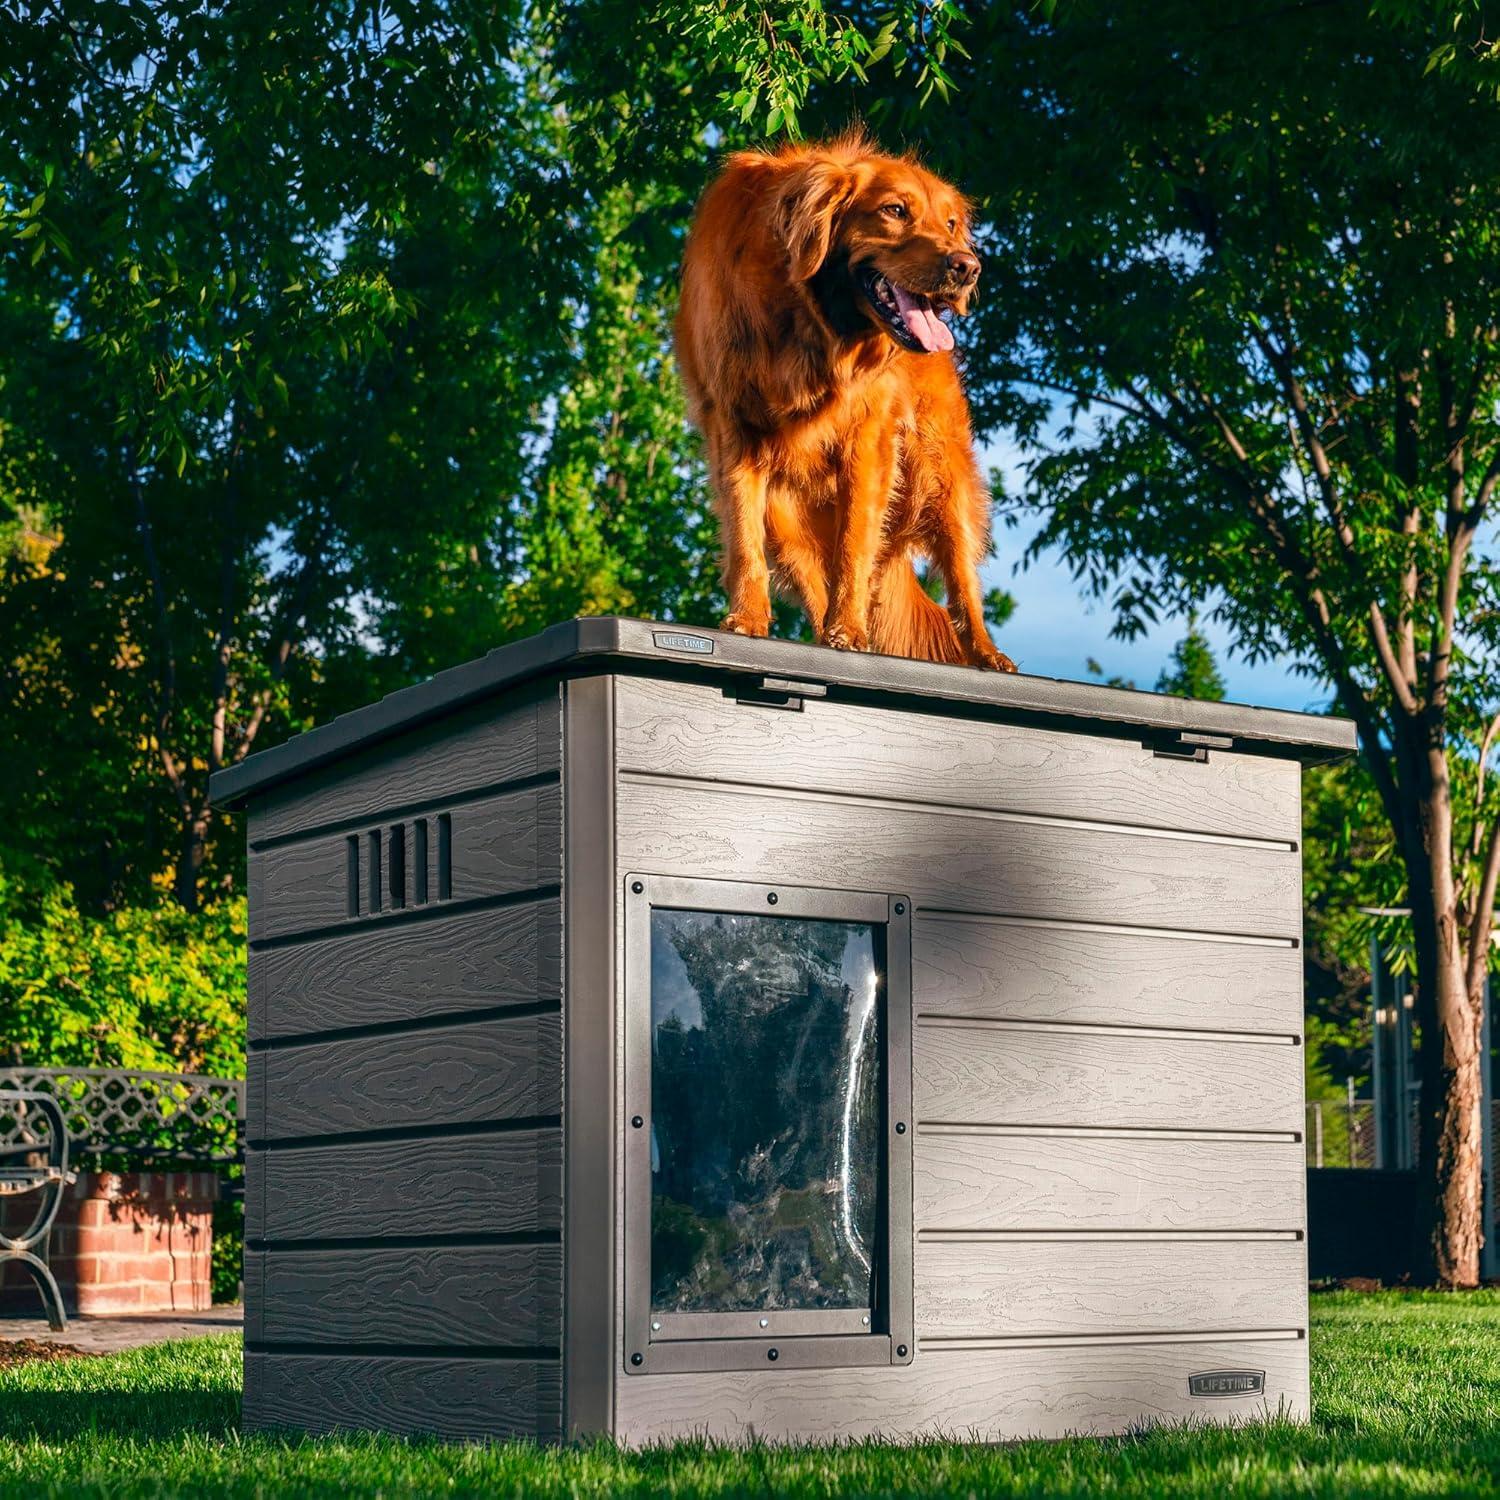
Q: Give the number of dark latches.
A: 2